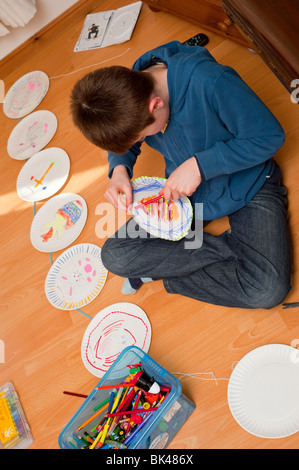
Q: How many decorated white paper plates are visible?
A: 7